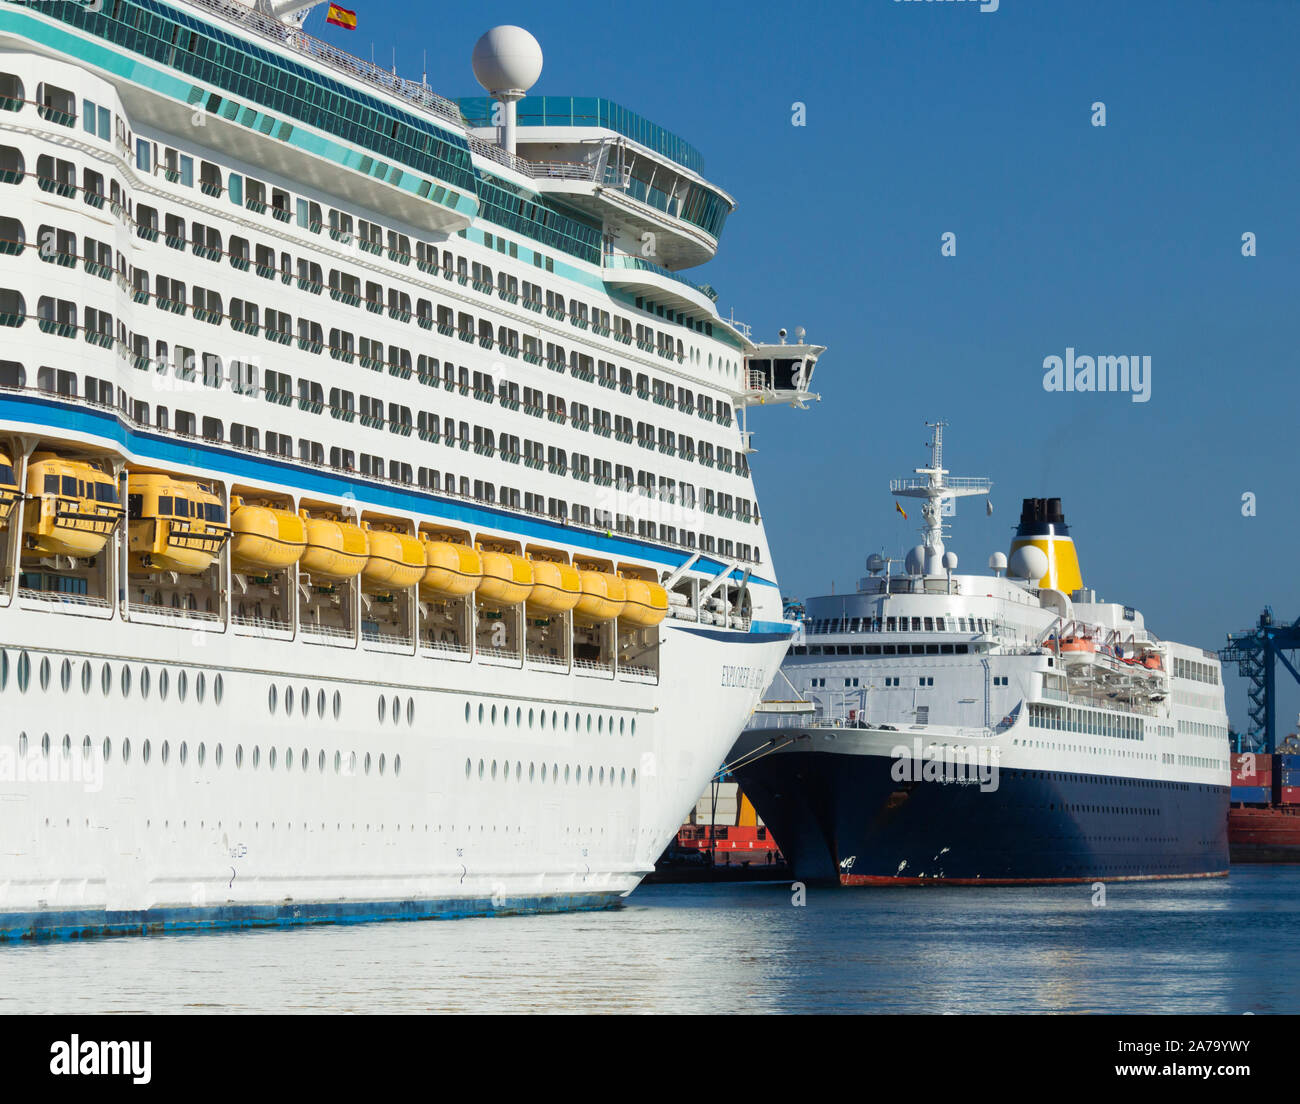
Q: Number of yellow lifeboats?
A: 11